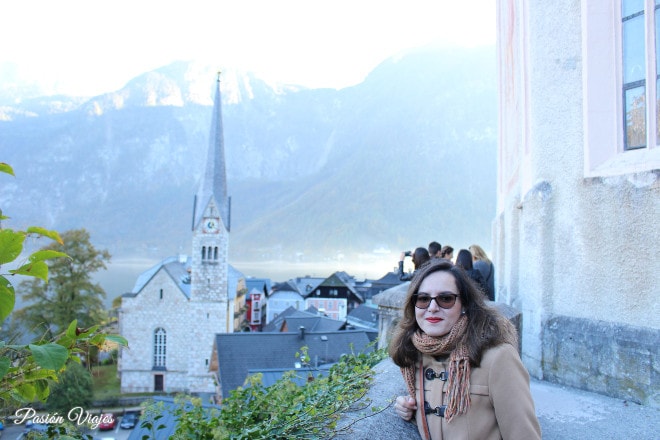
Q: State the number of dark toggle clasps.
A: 2